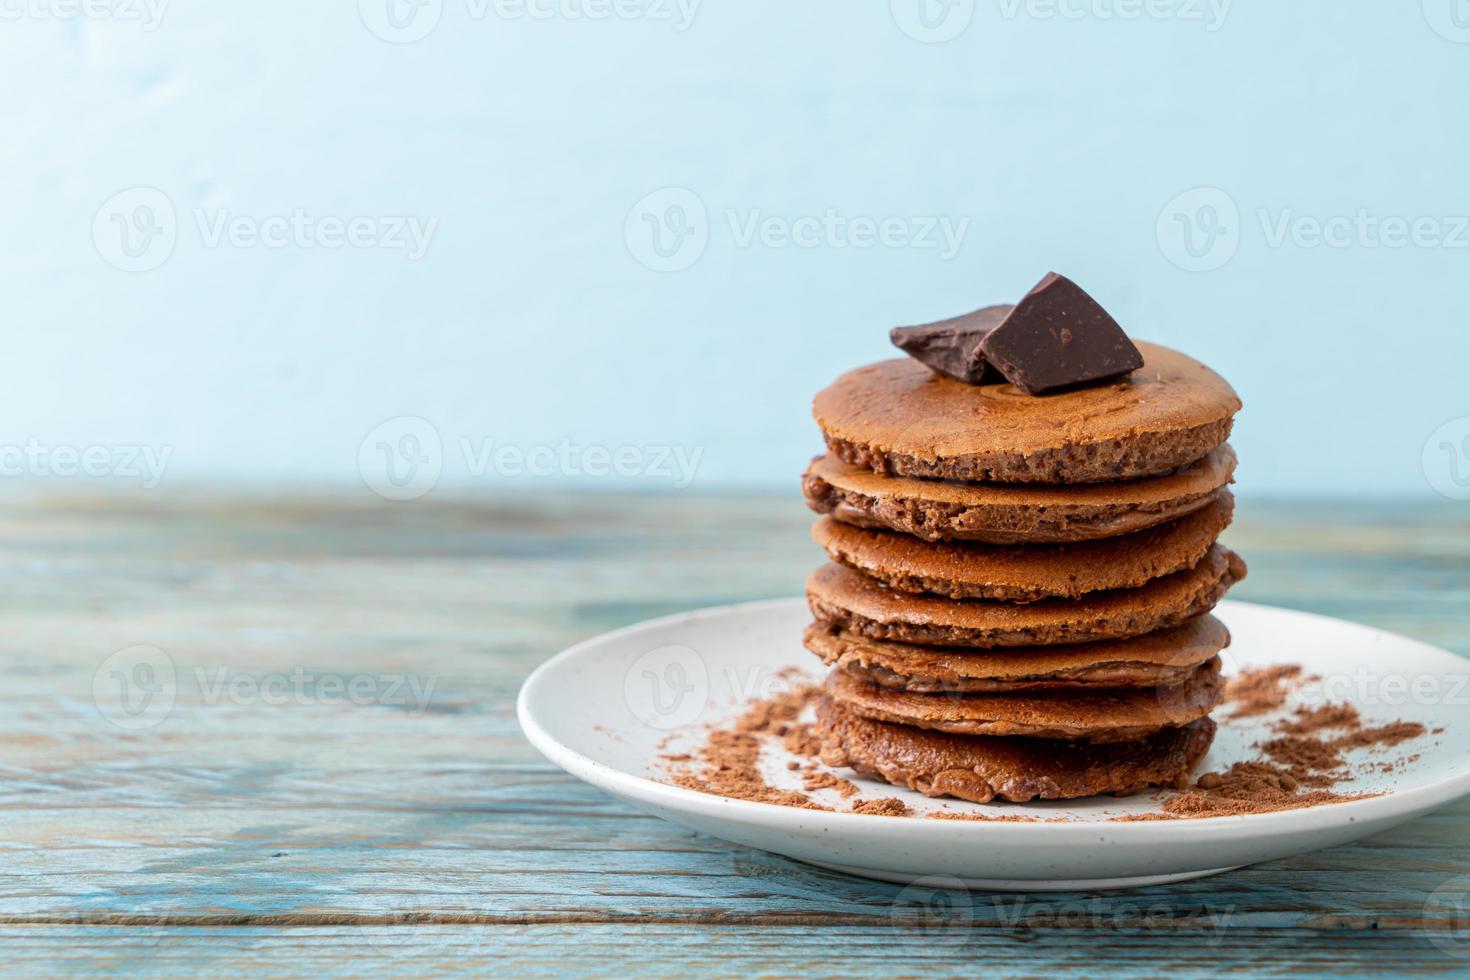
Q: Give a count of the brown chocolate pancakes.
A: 7